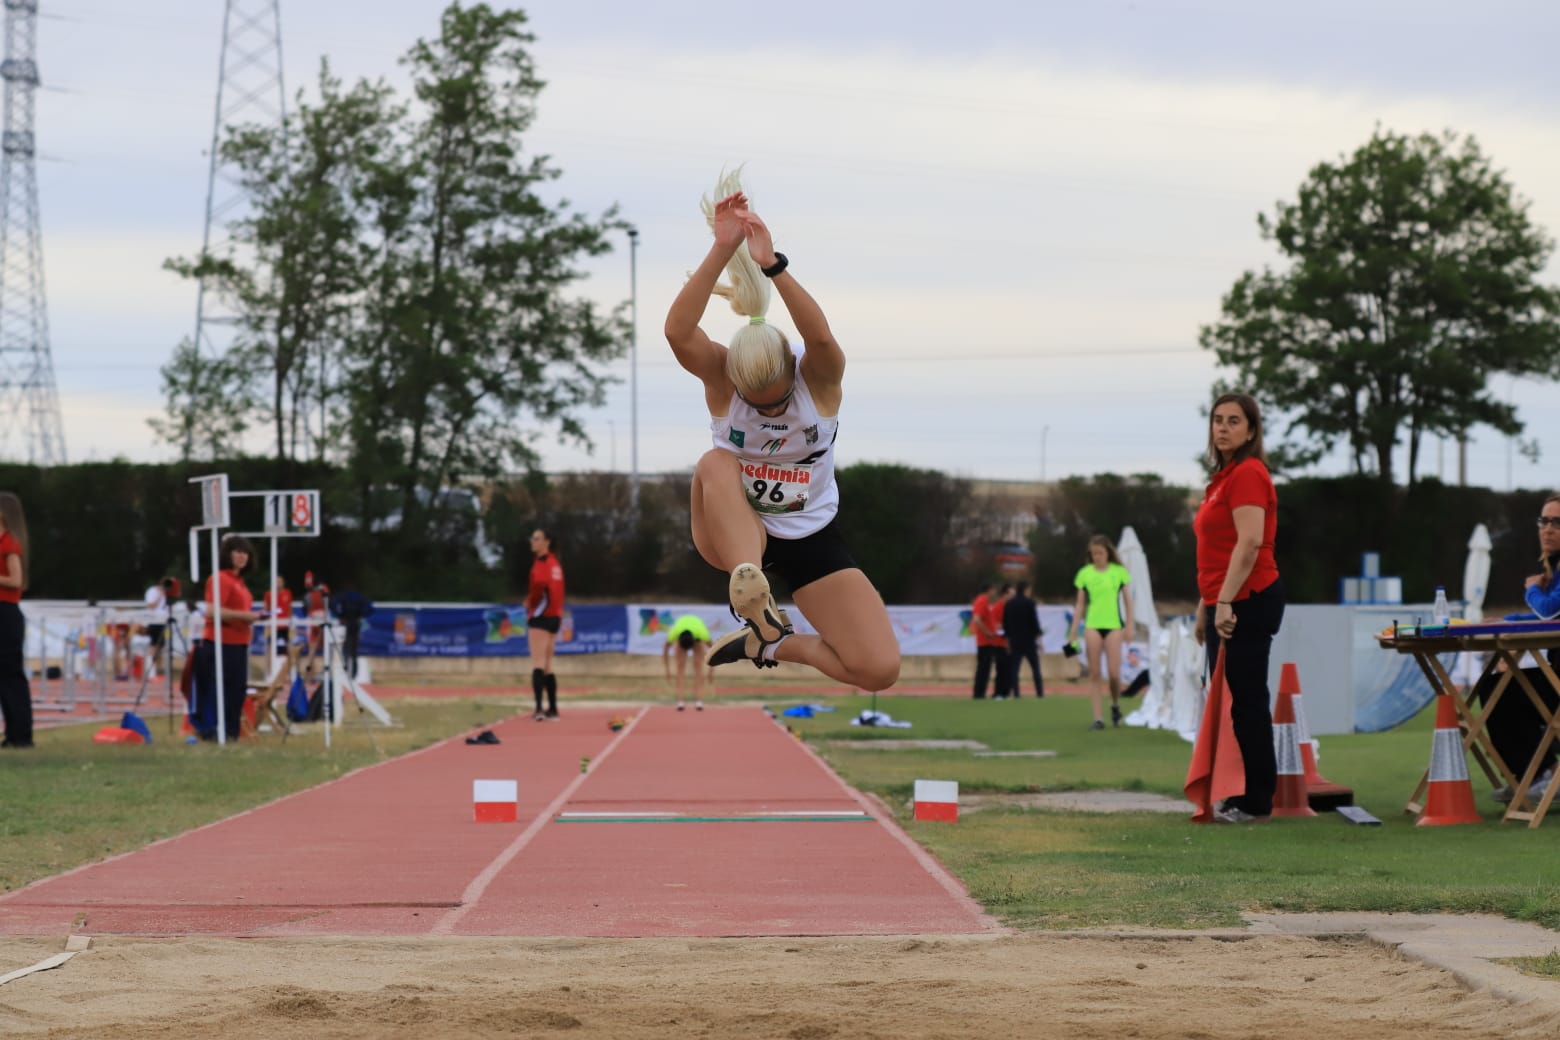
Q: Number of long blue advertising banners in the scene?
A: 1